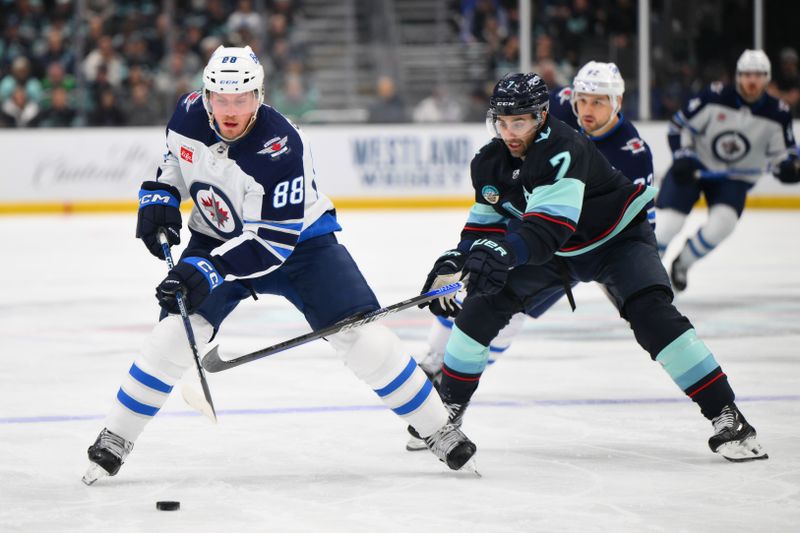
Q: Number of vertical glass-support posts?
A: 3